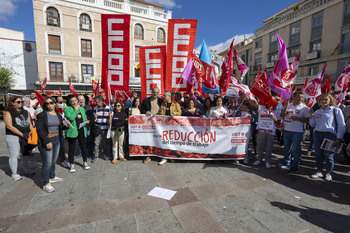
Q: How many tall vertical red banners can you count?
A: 3